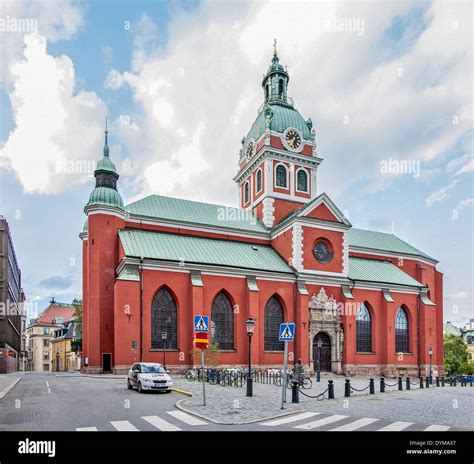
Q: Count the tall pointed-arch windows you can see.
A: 5